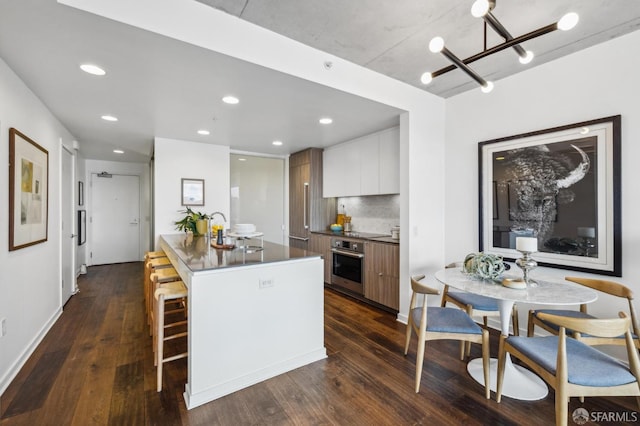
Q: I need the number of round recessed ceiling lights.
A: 7